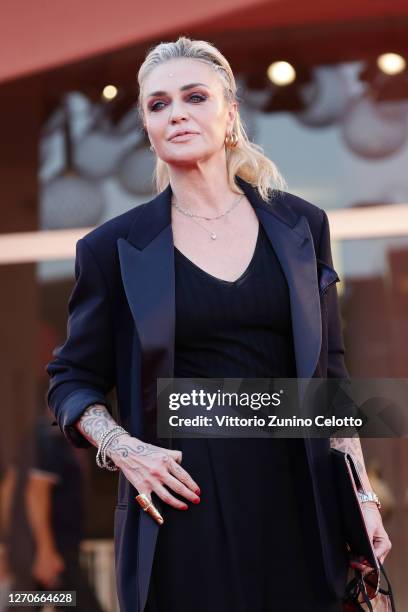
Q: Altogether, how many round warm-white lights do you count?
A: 3